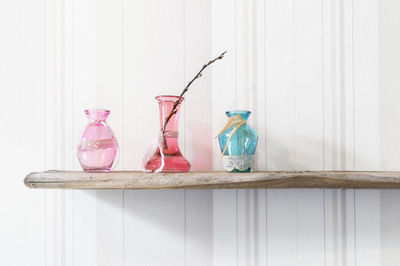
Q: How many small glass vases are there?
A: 3